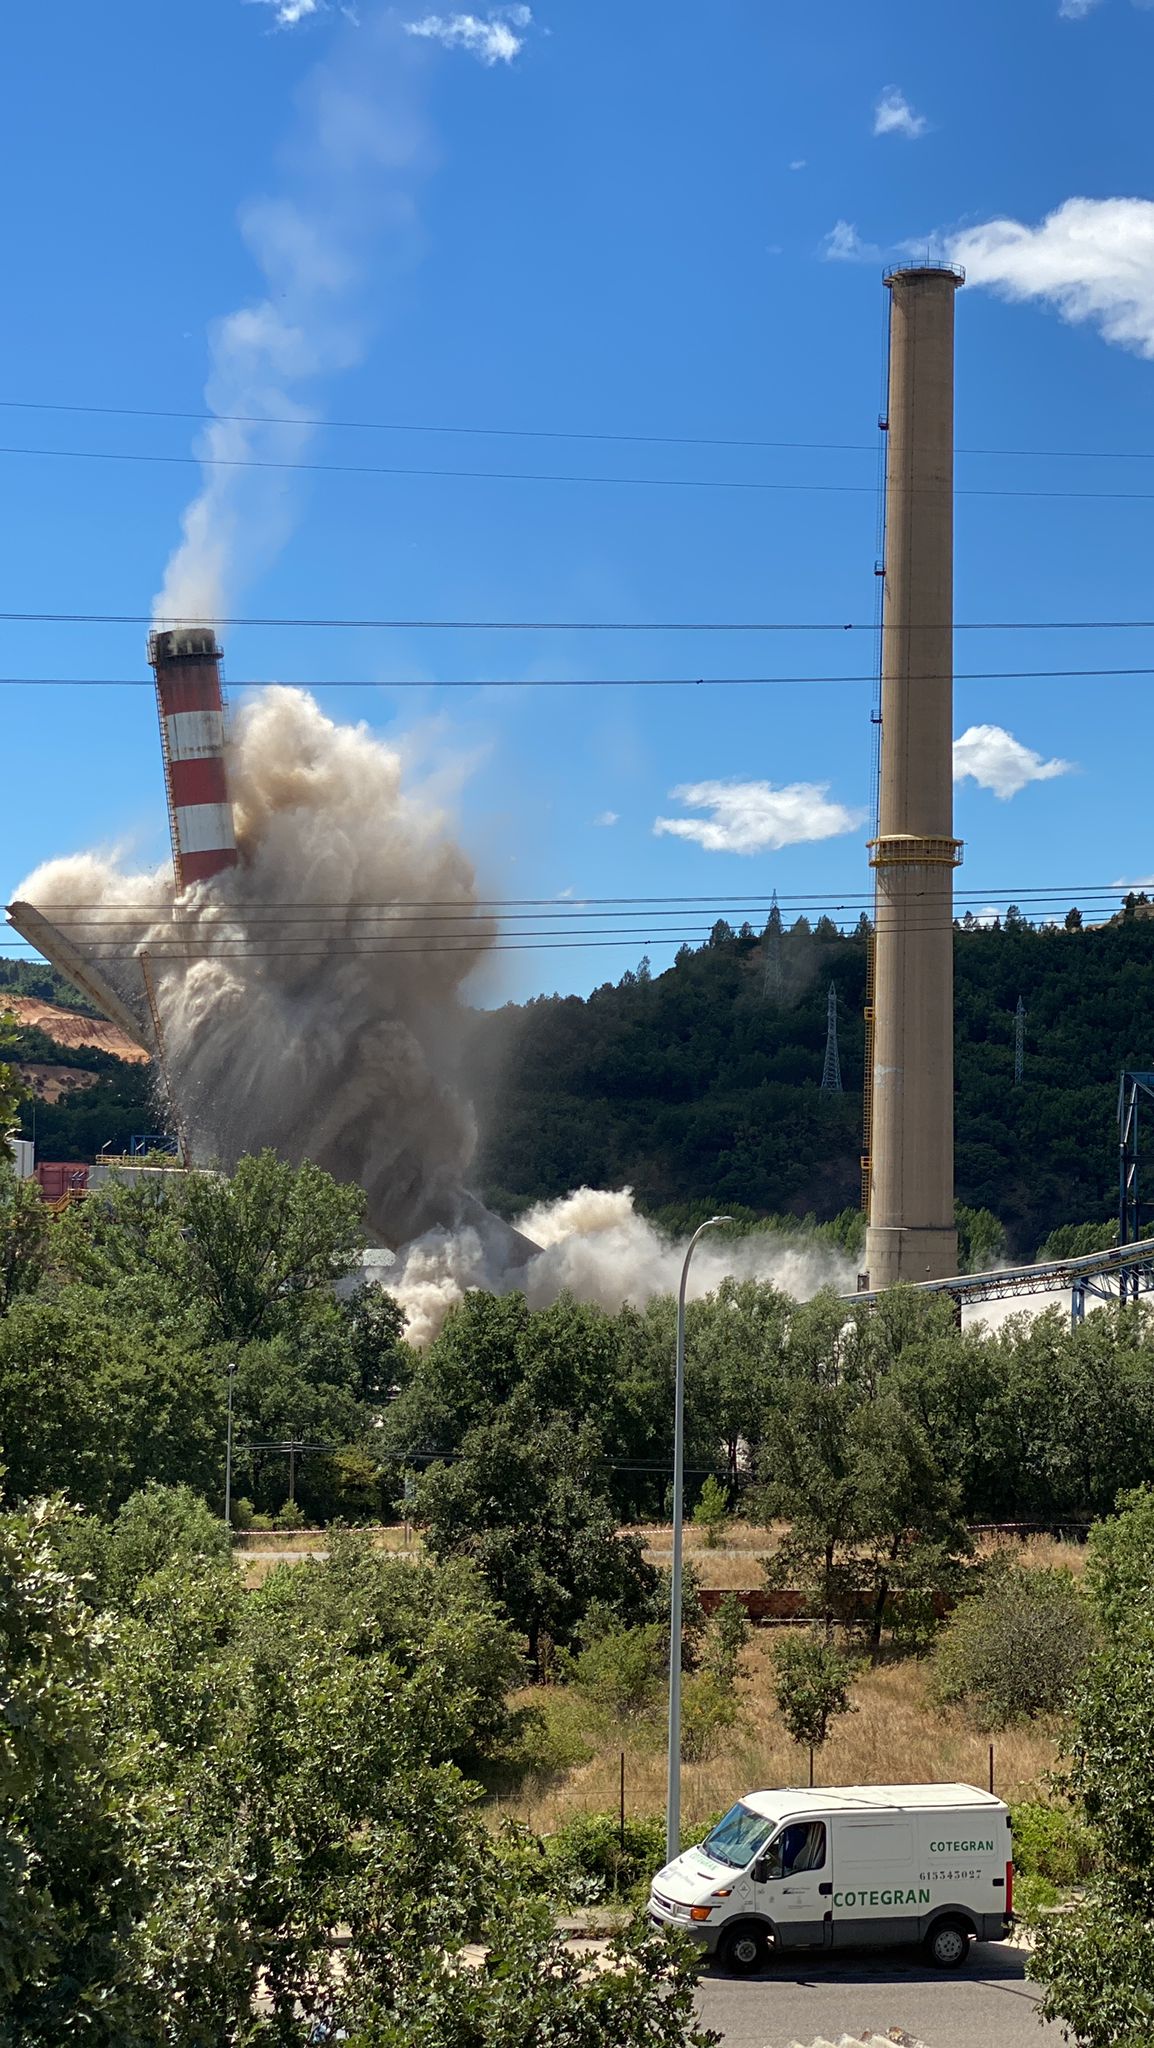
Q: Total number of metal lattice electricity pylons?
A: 3